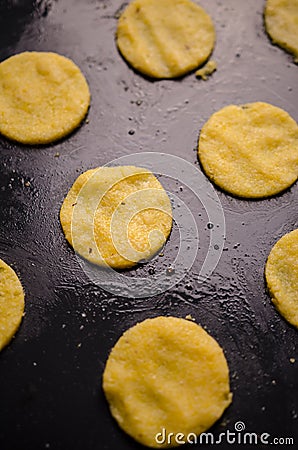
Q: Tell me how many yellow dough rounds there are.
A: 8